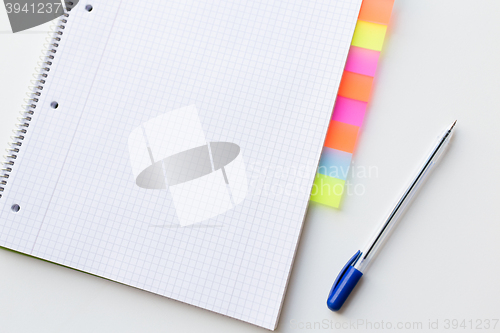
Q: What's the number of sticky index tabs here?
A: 8